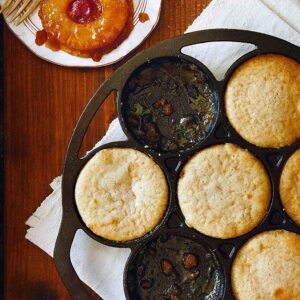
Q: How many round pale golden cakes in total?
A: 5